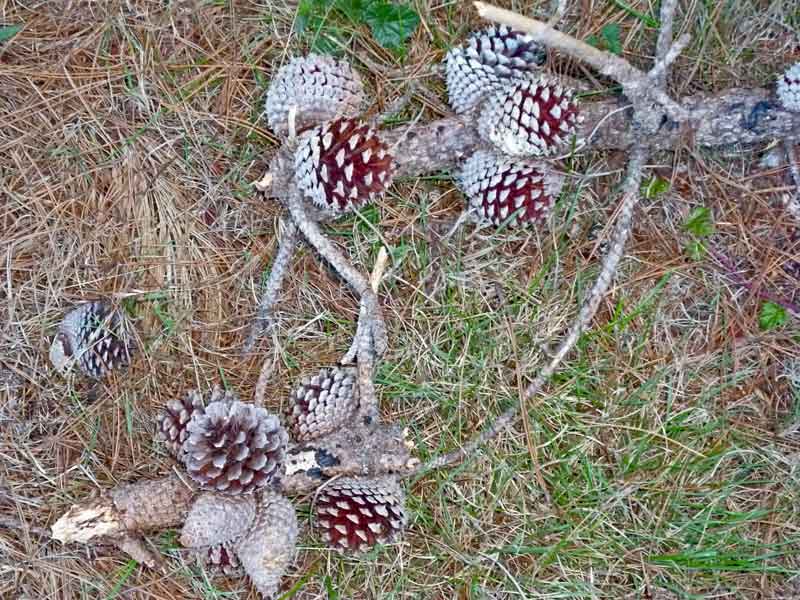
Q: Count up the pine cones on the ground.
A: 14